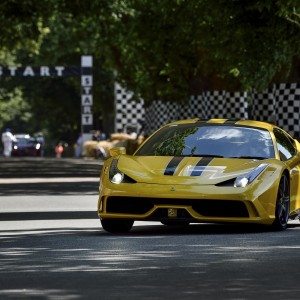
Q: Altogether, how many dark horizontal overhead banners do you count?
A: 1